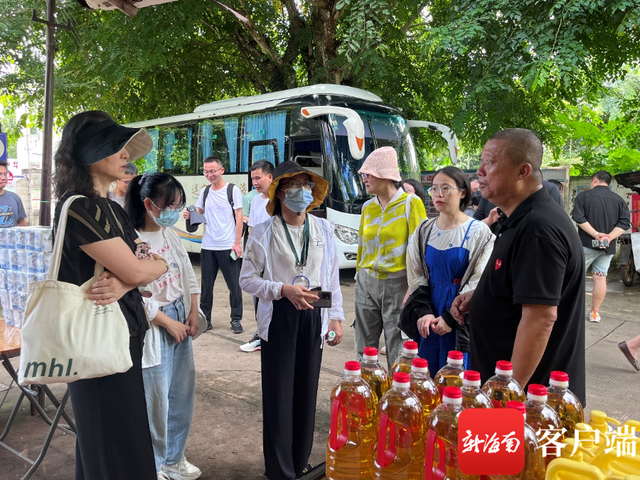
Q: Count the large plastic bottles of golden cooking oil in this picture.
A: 12